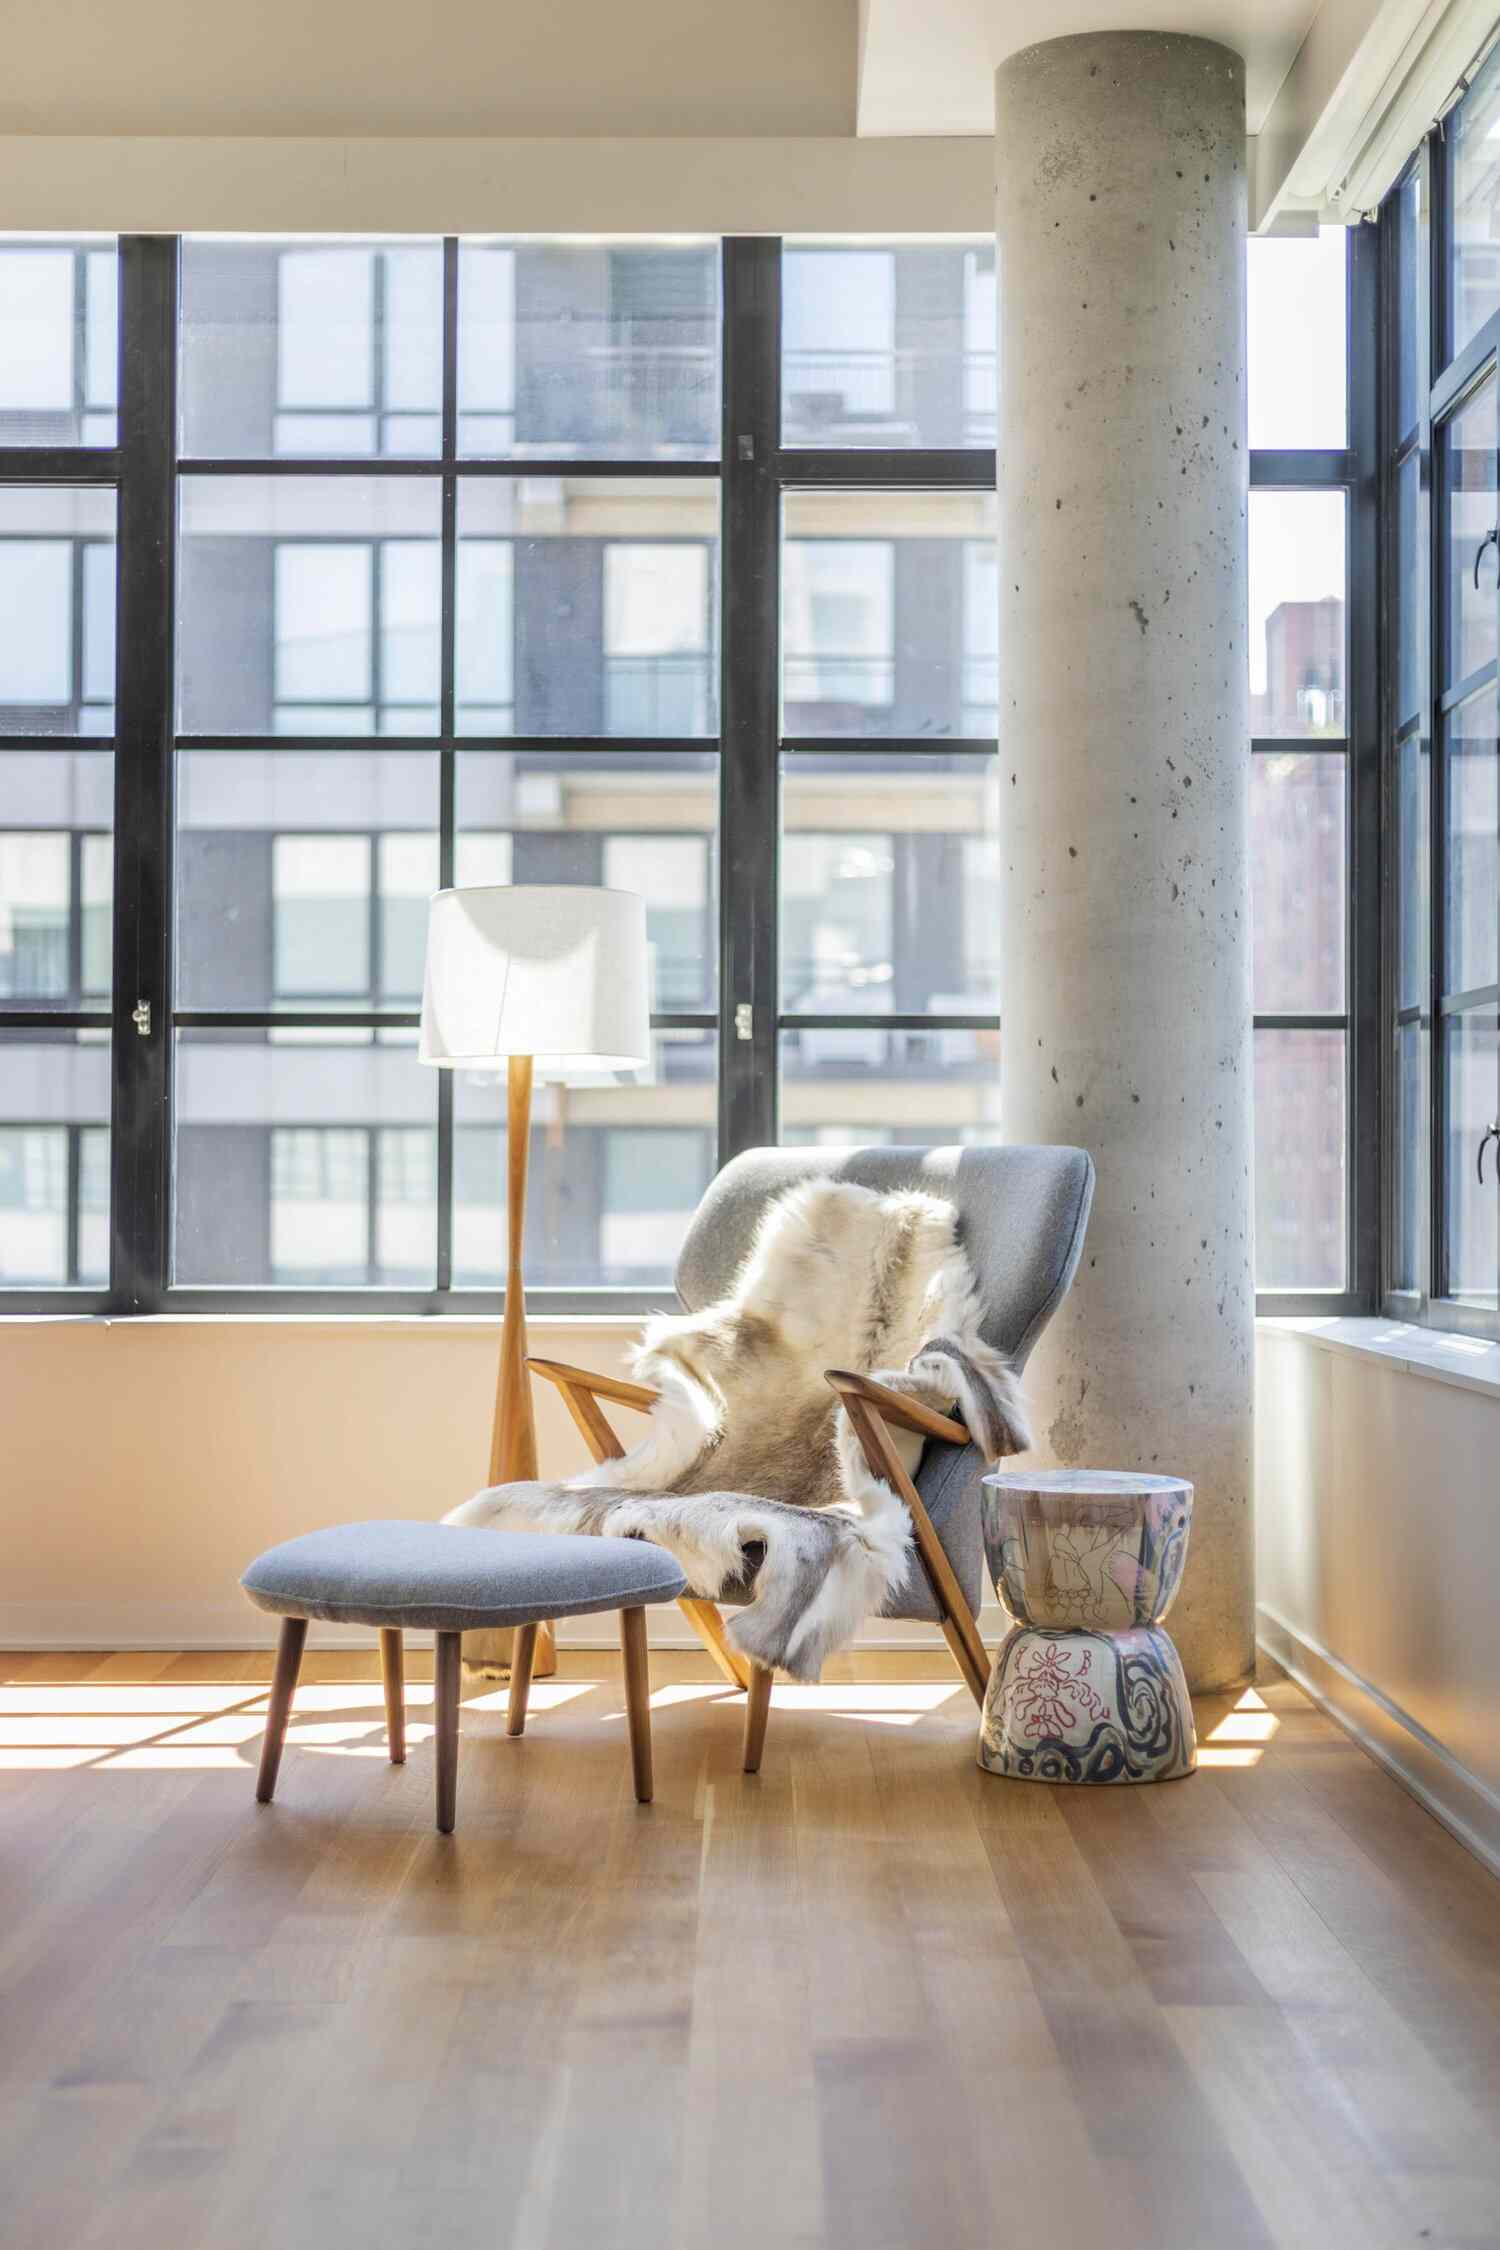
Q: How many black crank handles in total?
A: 2